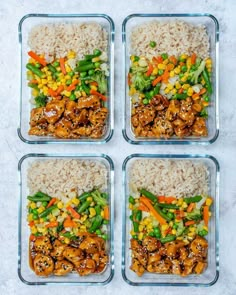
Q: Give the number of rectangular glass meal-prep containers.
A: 4